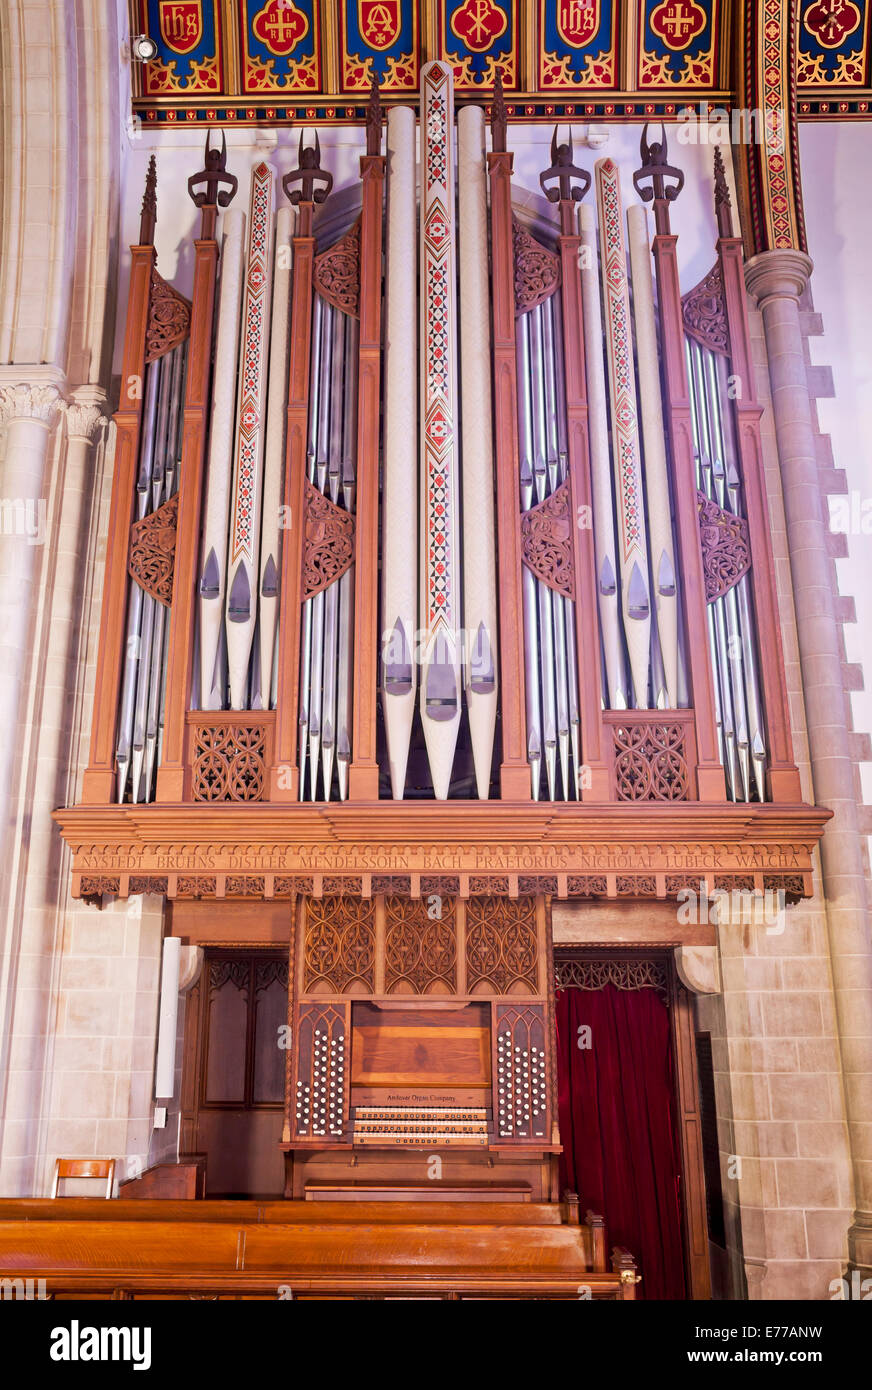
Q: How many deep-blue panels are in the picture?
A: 7